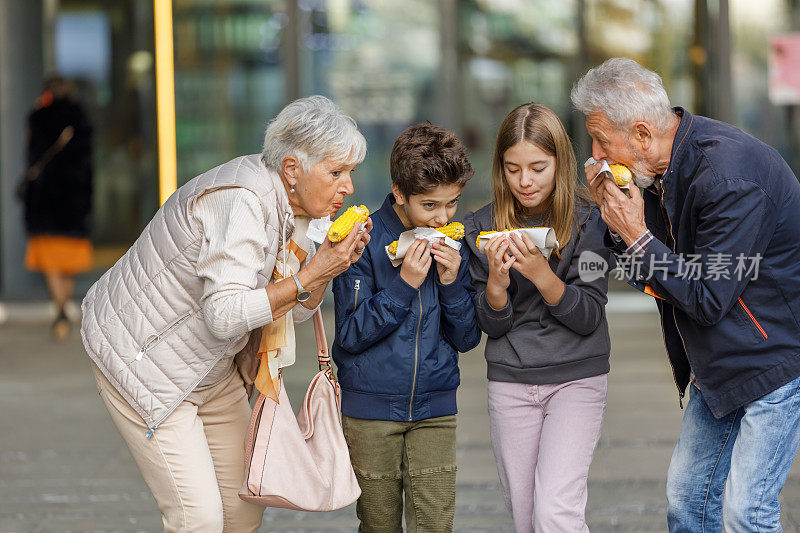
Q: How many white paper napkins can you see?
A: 4